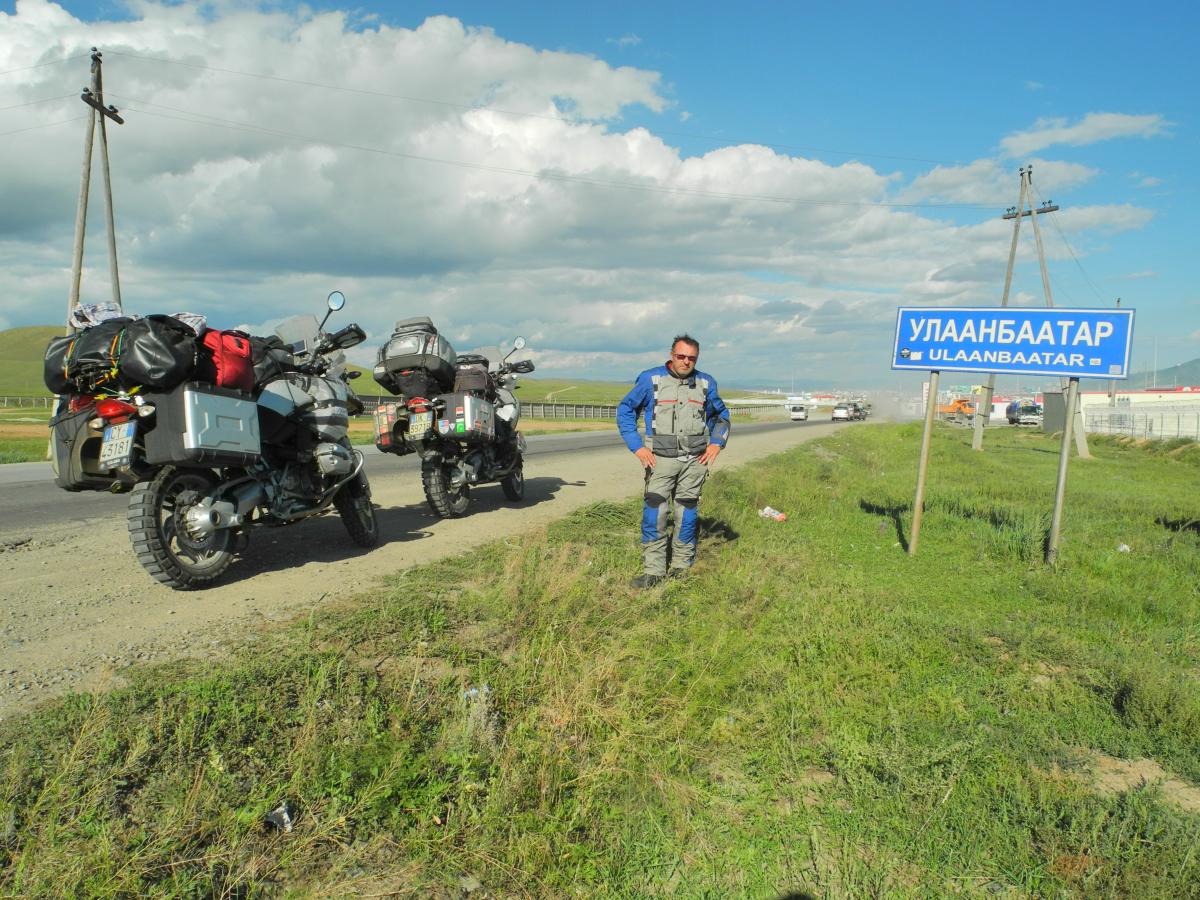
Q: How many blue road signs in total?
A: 1